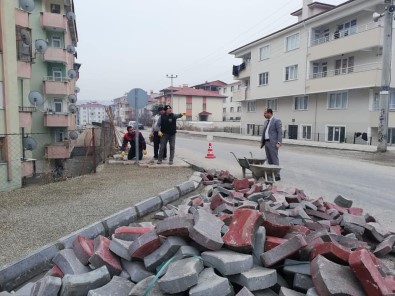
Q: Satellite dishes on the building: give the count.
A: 12